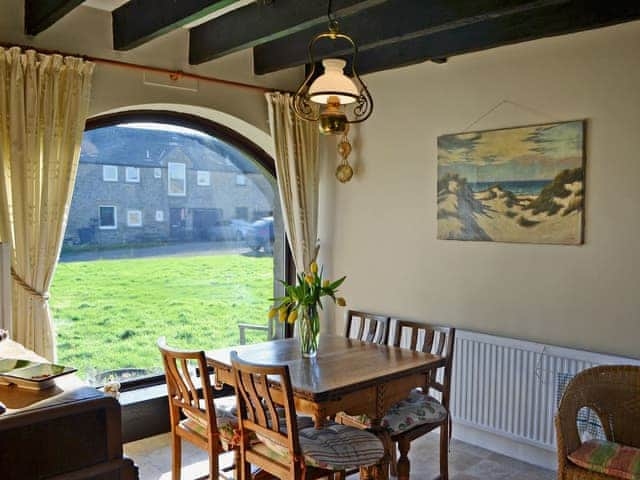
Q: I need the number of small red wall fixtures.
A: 1